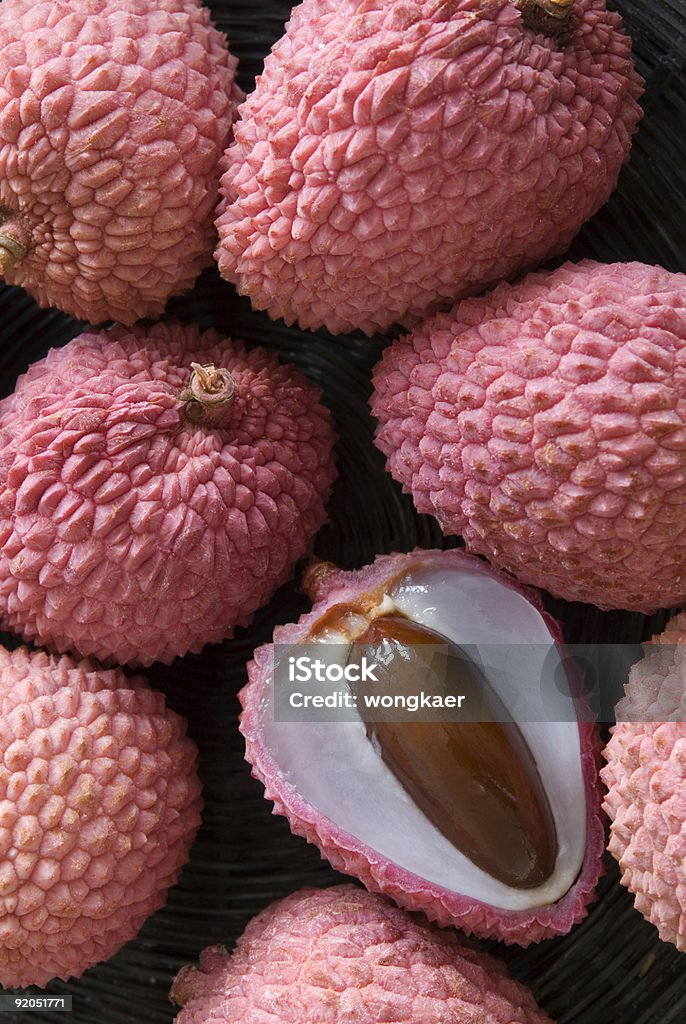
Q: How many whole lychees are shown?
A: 7